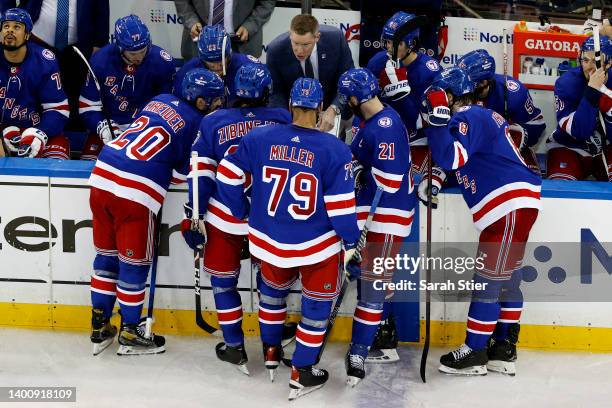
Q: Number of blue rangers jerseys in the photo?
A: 11